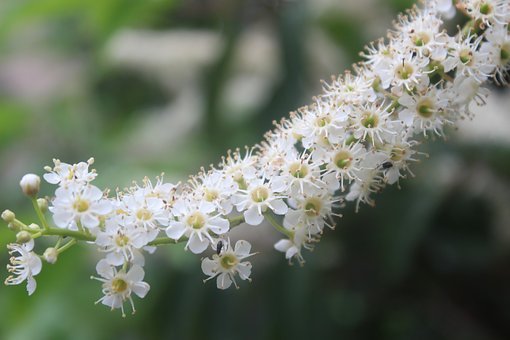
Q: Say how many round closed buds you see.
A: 7